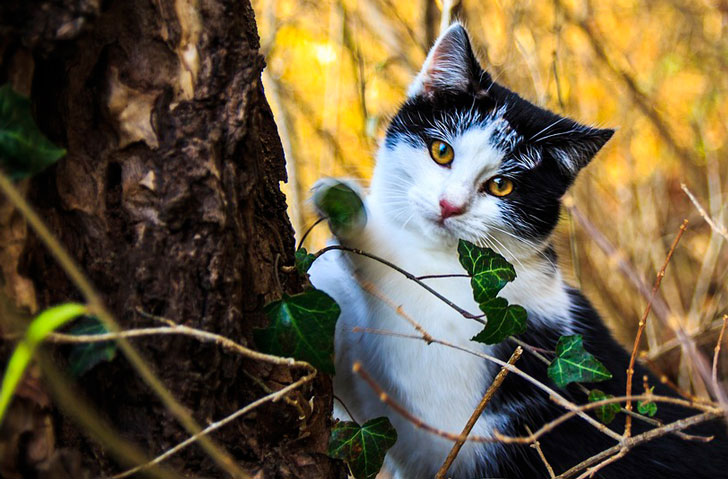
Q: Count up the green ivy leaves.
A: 11